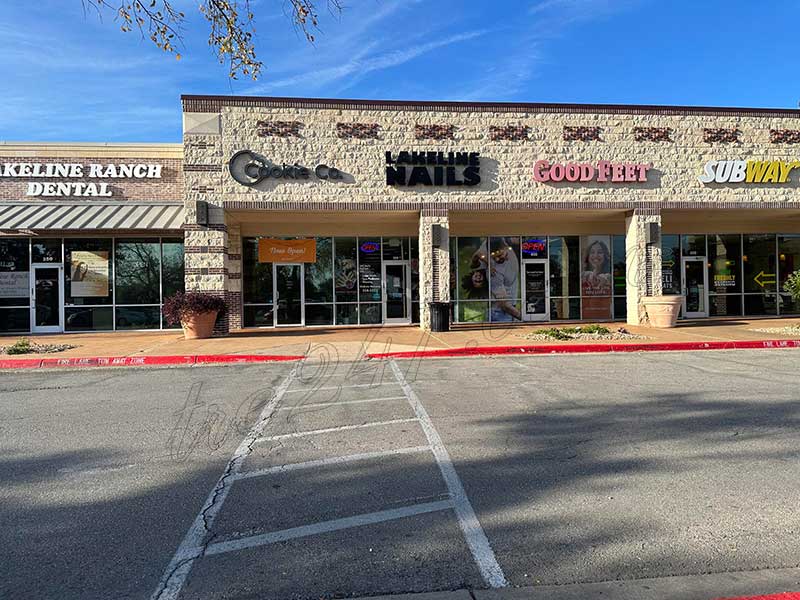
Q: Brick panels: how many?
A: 8